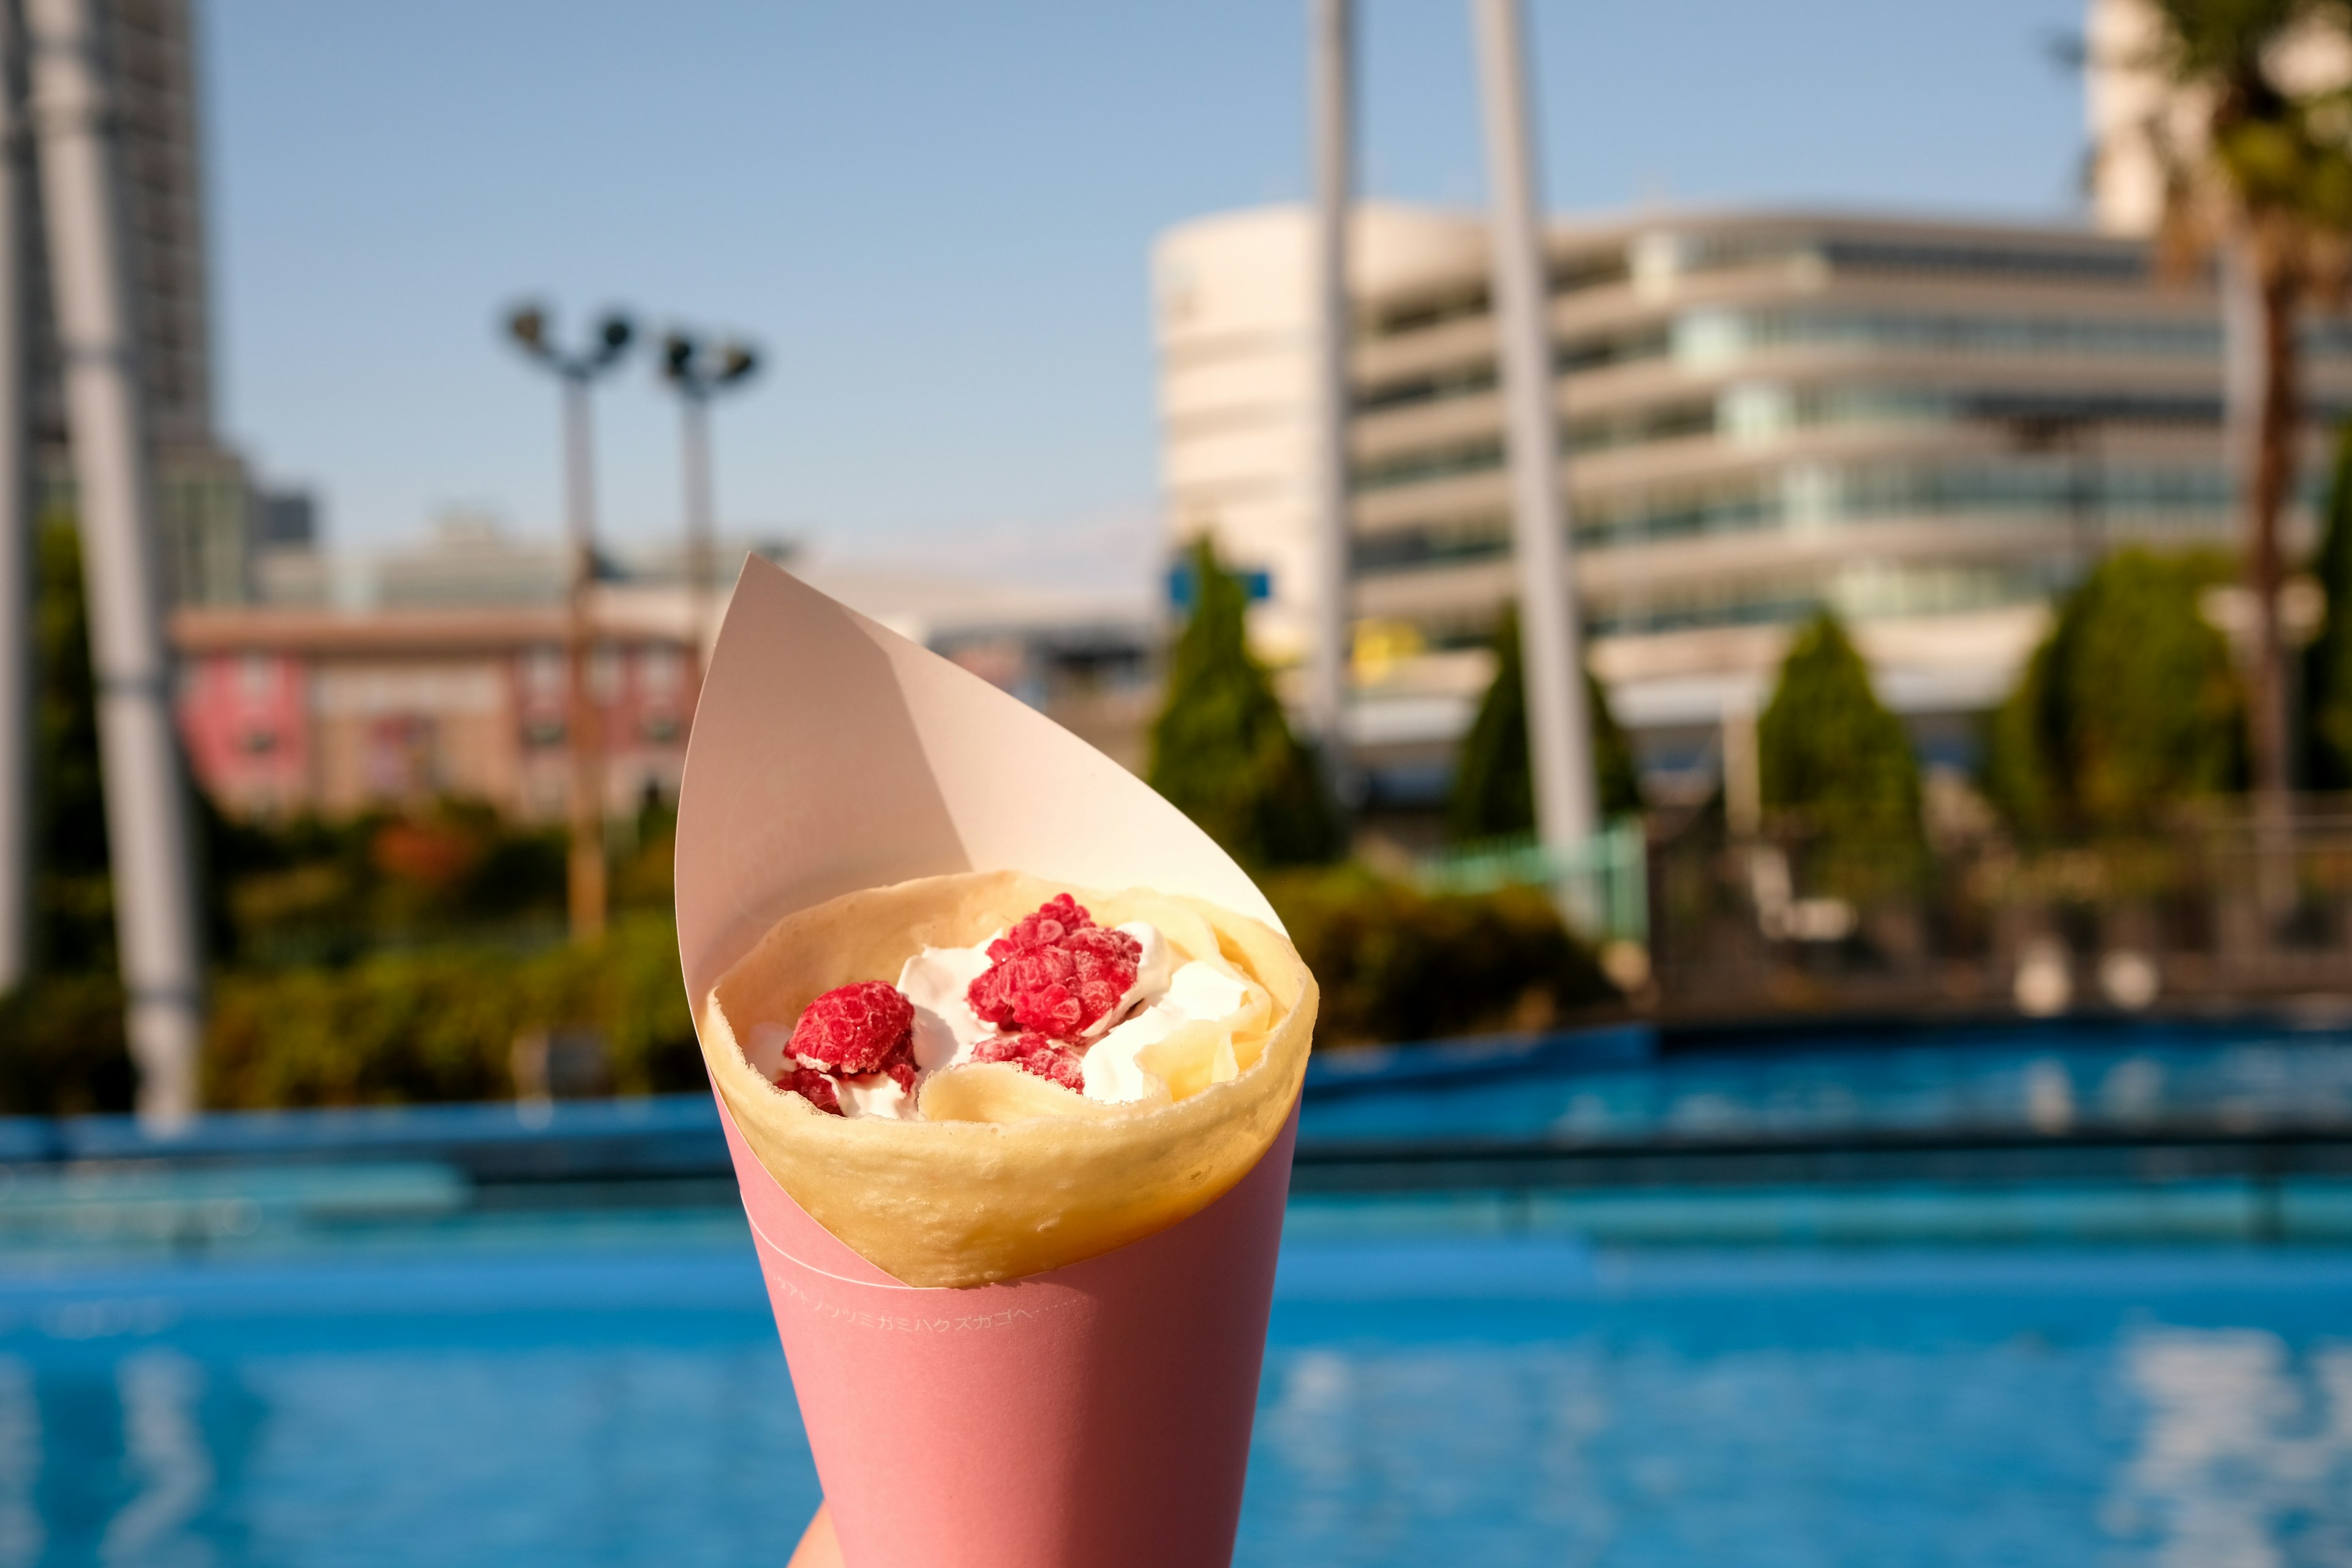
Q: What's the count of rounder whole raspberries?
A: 1